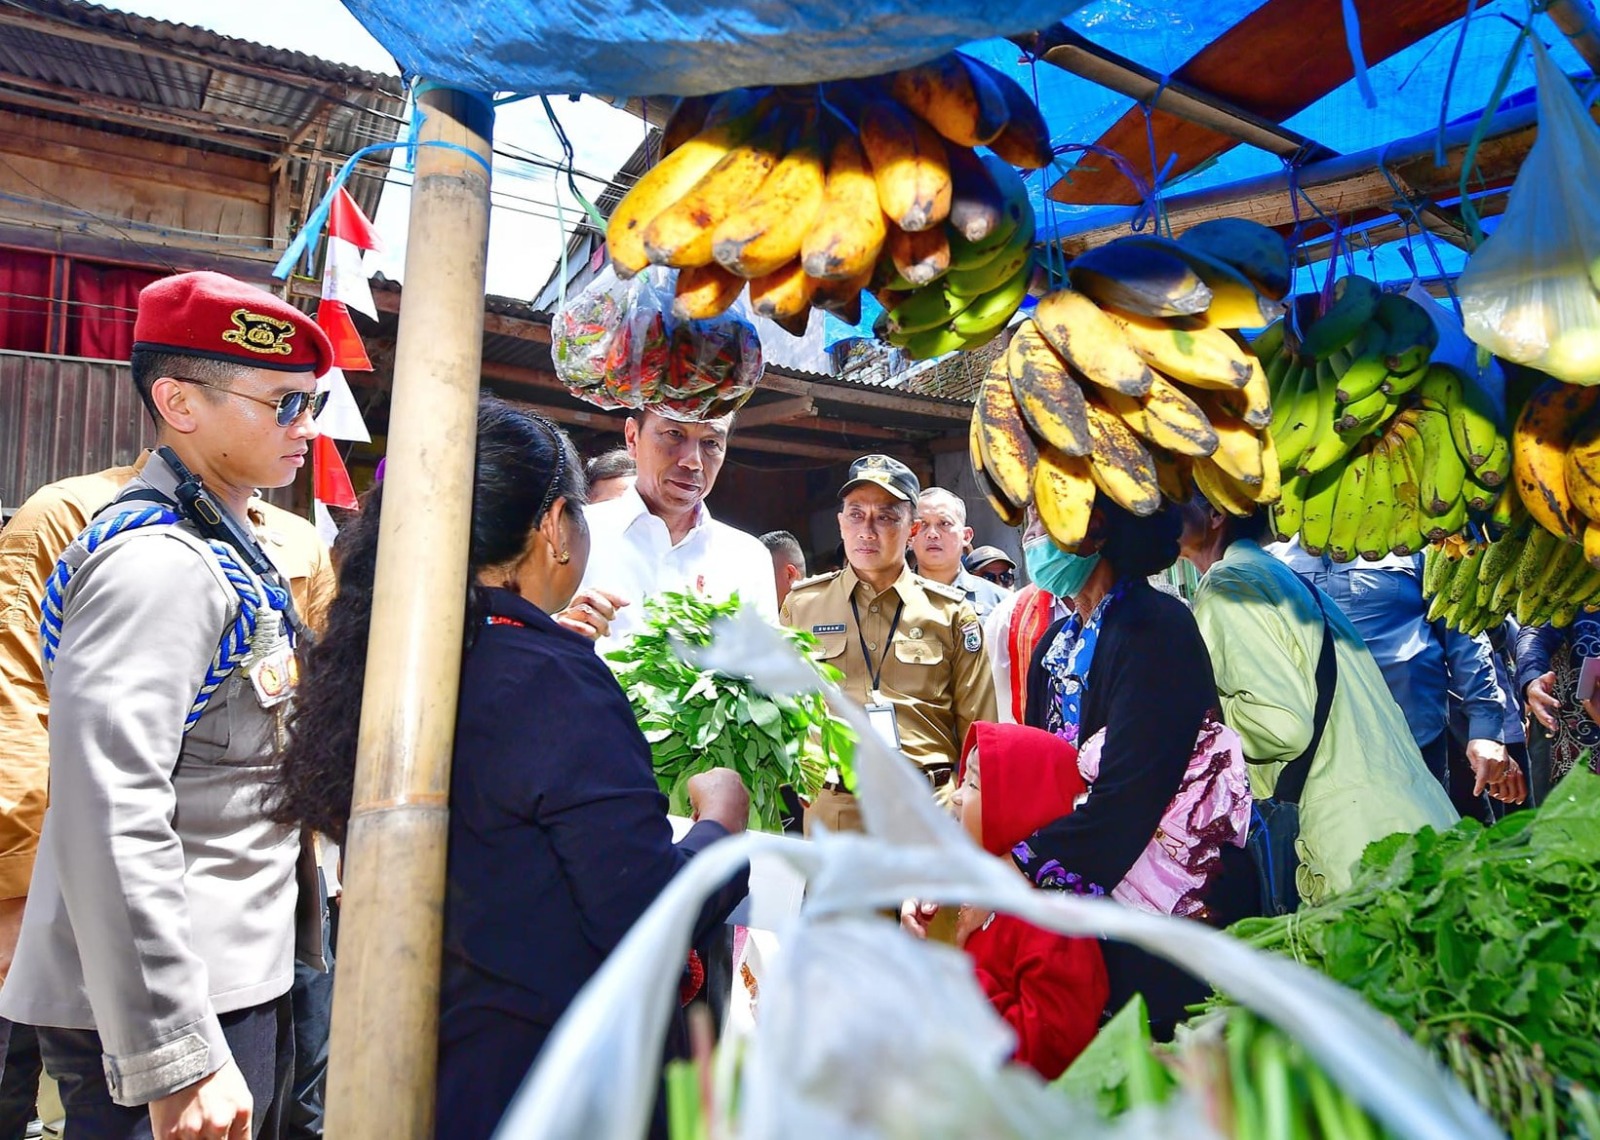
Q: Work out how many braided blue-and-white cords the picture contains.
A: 1